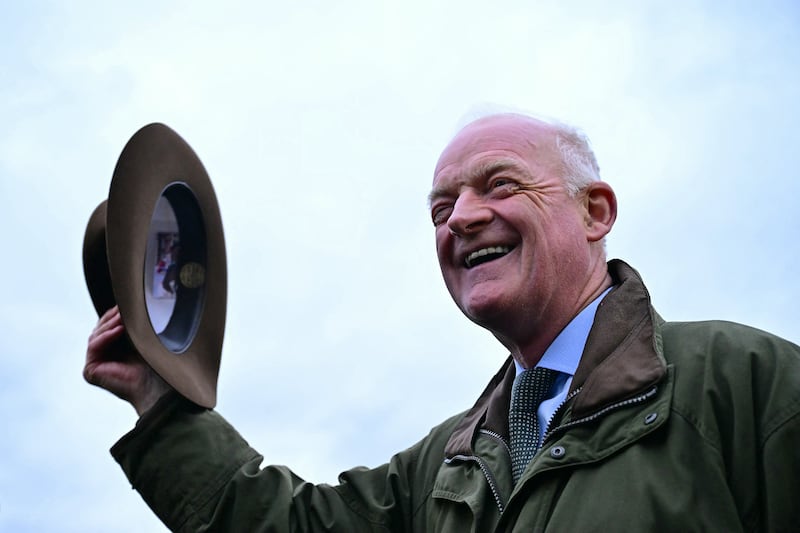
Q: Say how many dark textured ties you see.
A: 1